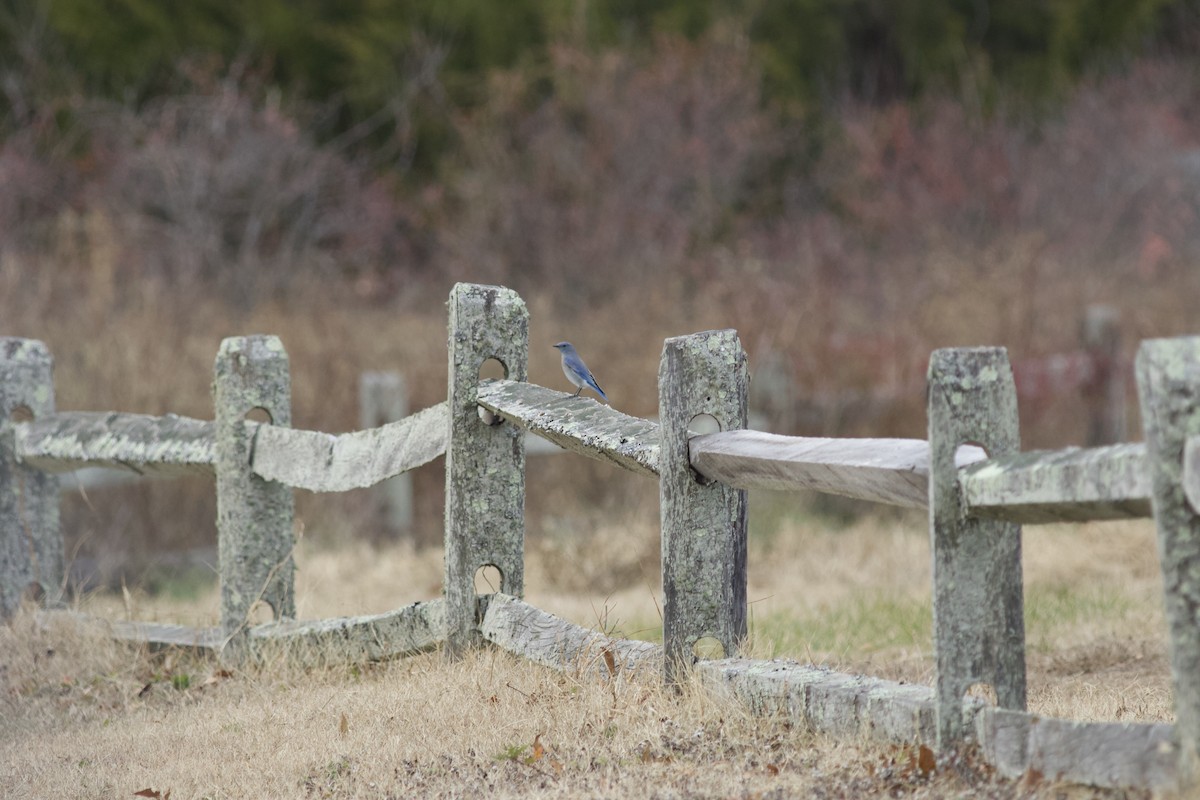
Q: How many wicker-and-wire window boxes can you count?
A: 0